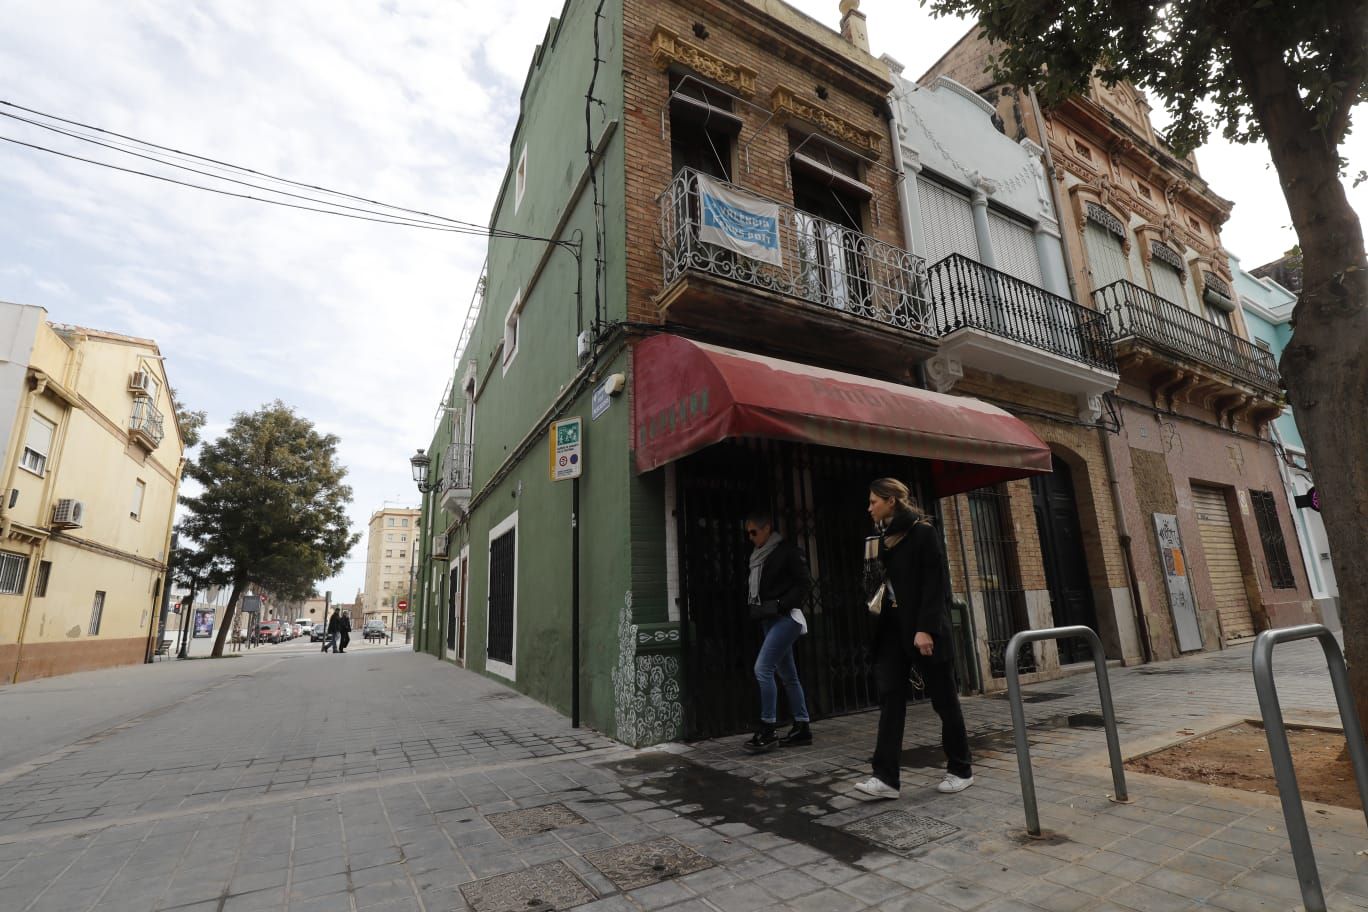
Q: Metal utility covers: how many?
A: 4